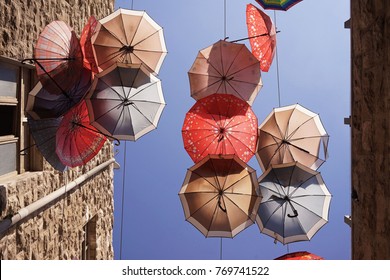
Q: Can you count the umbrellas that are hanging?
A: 15